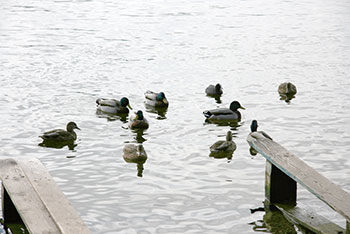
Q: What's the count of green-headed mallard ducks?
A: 5